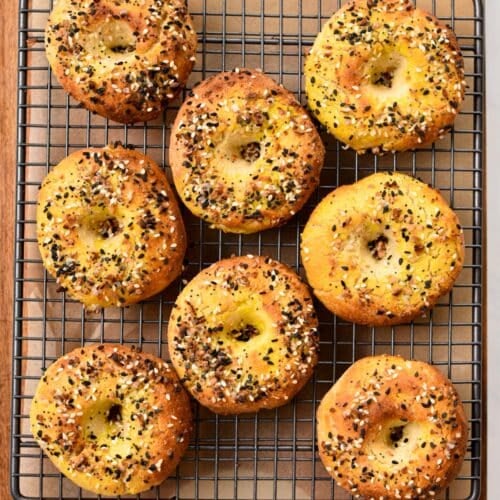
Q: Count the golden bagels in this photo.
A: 8